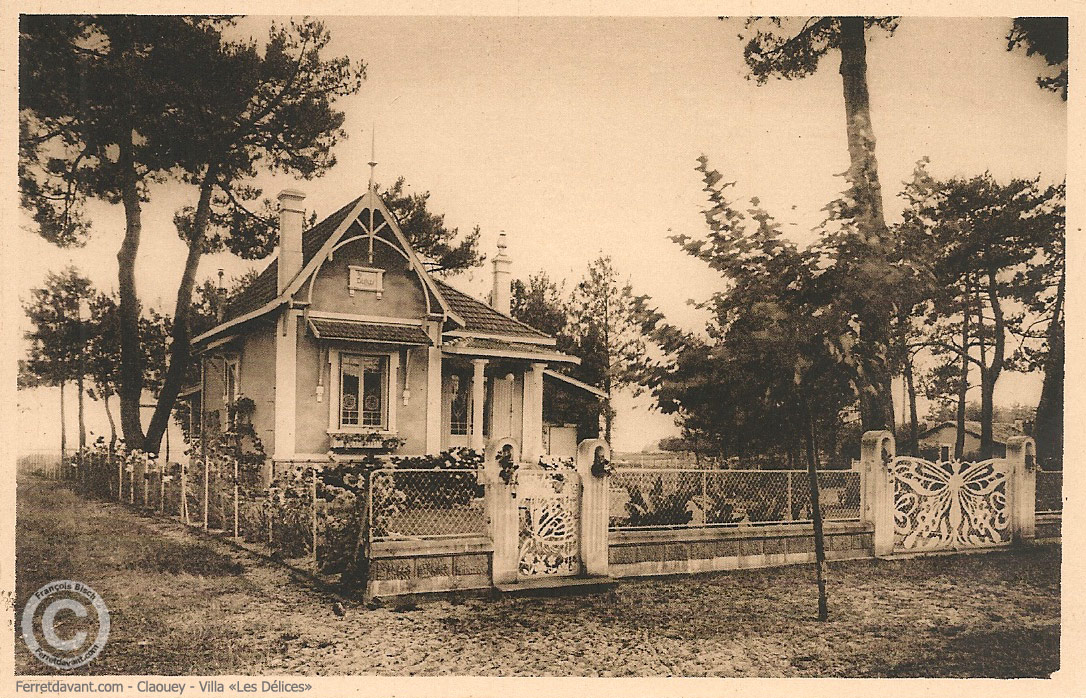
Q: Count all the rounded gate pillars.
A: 4